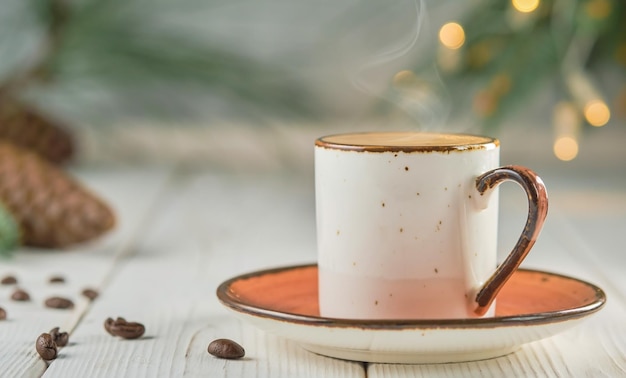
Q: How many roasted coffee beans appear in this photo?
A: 11